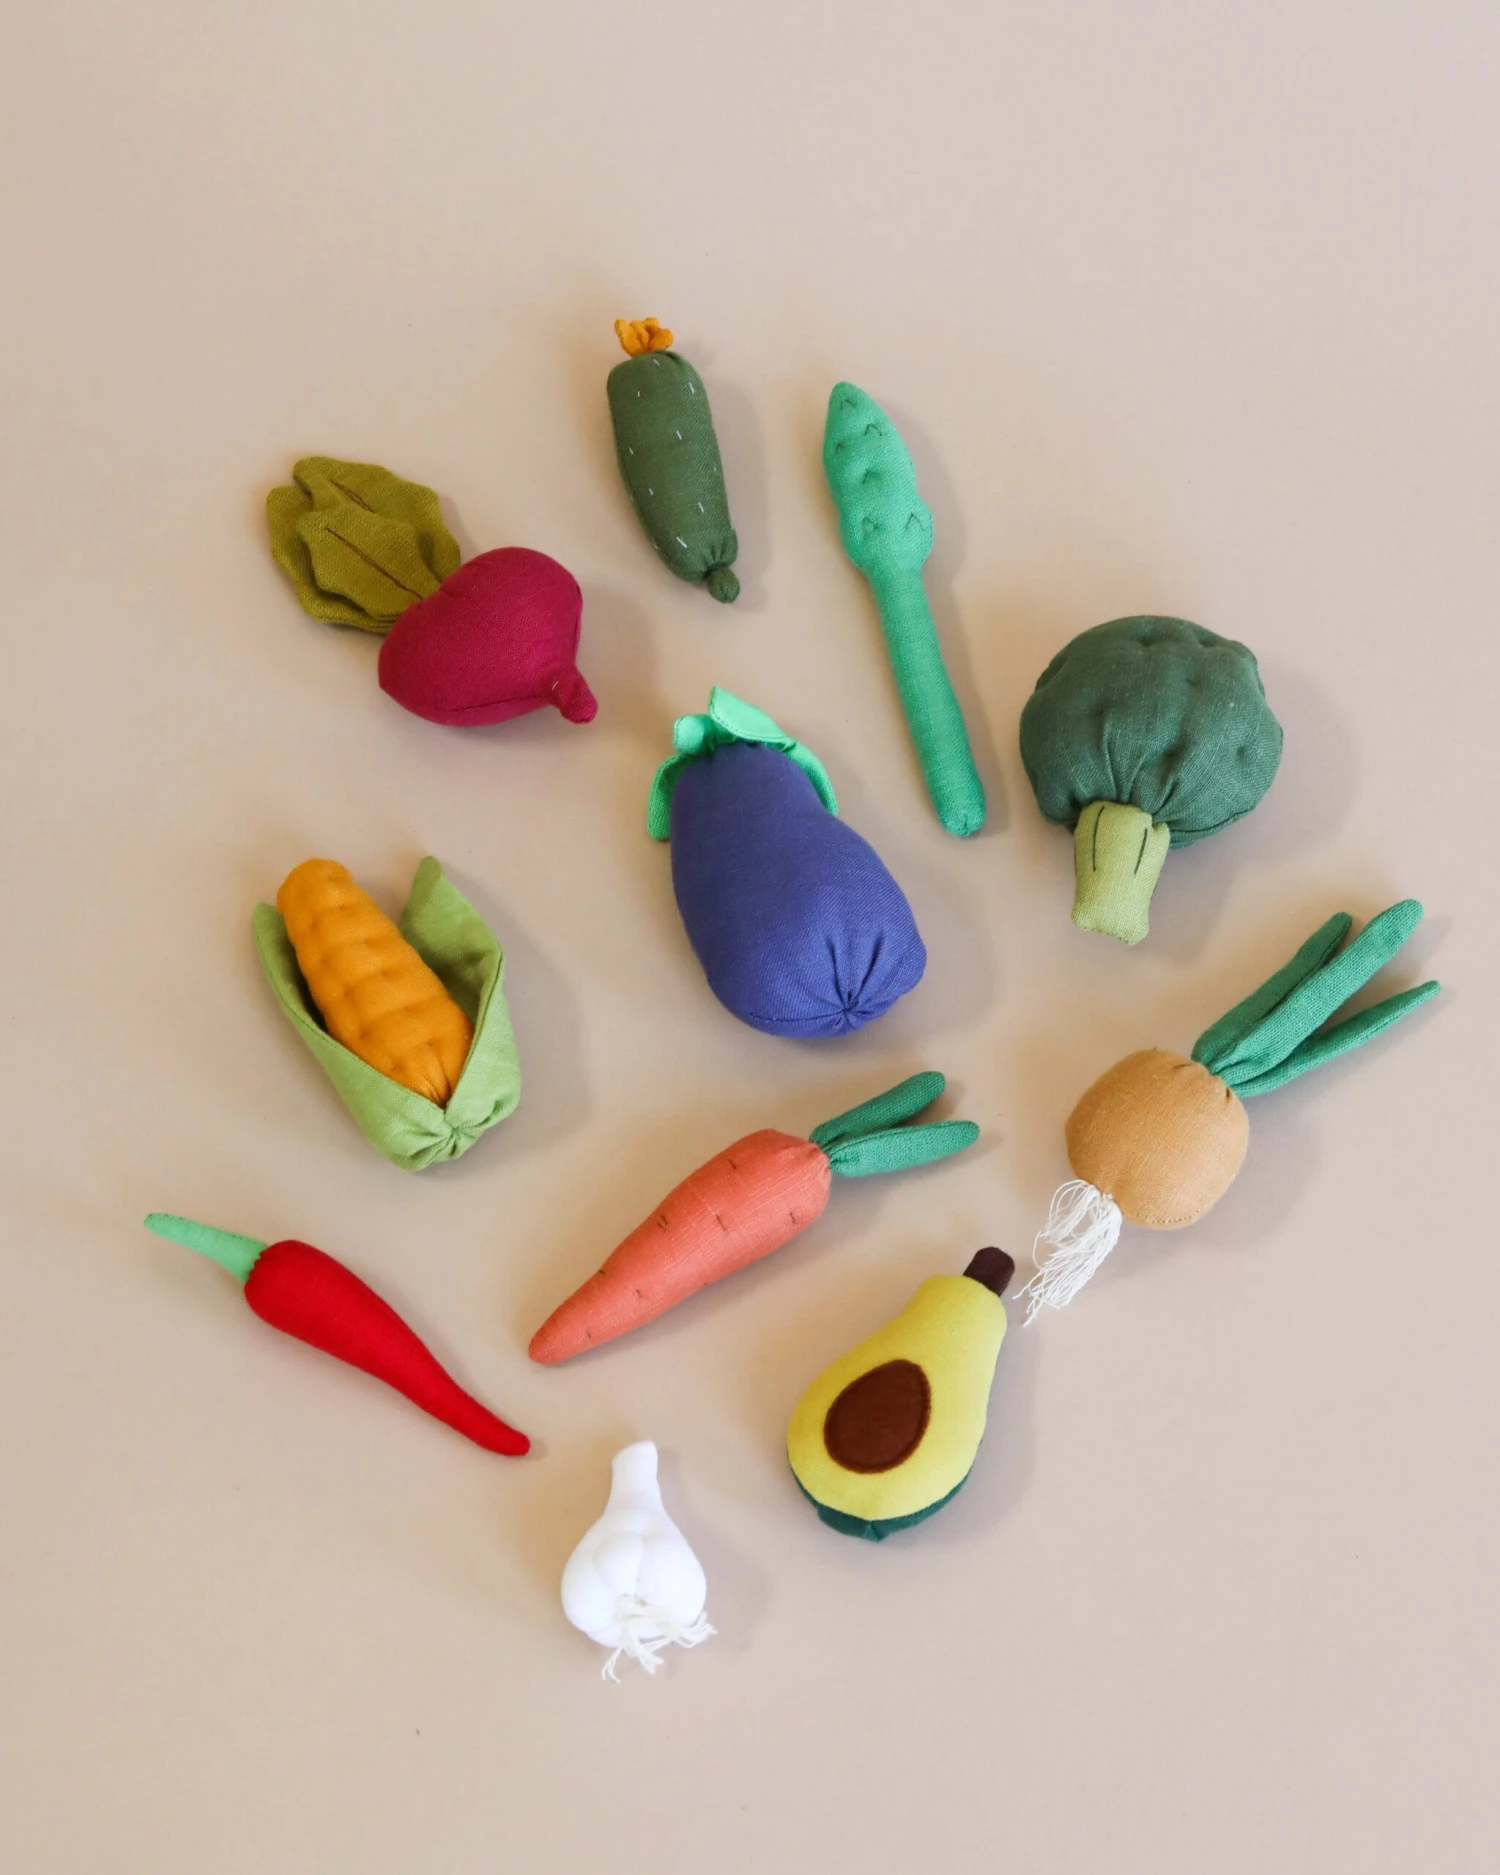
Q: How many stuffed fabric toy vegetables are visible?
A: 11